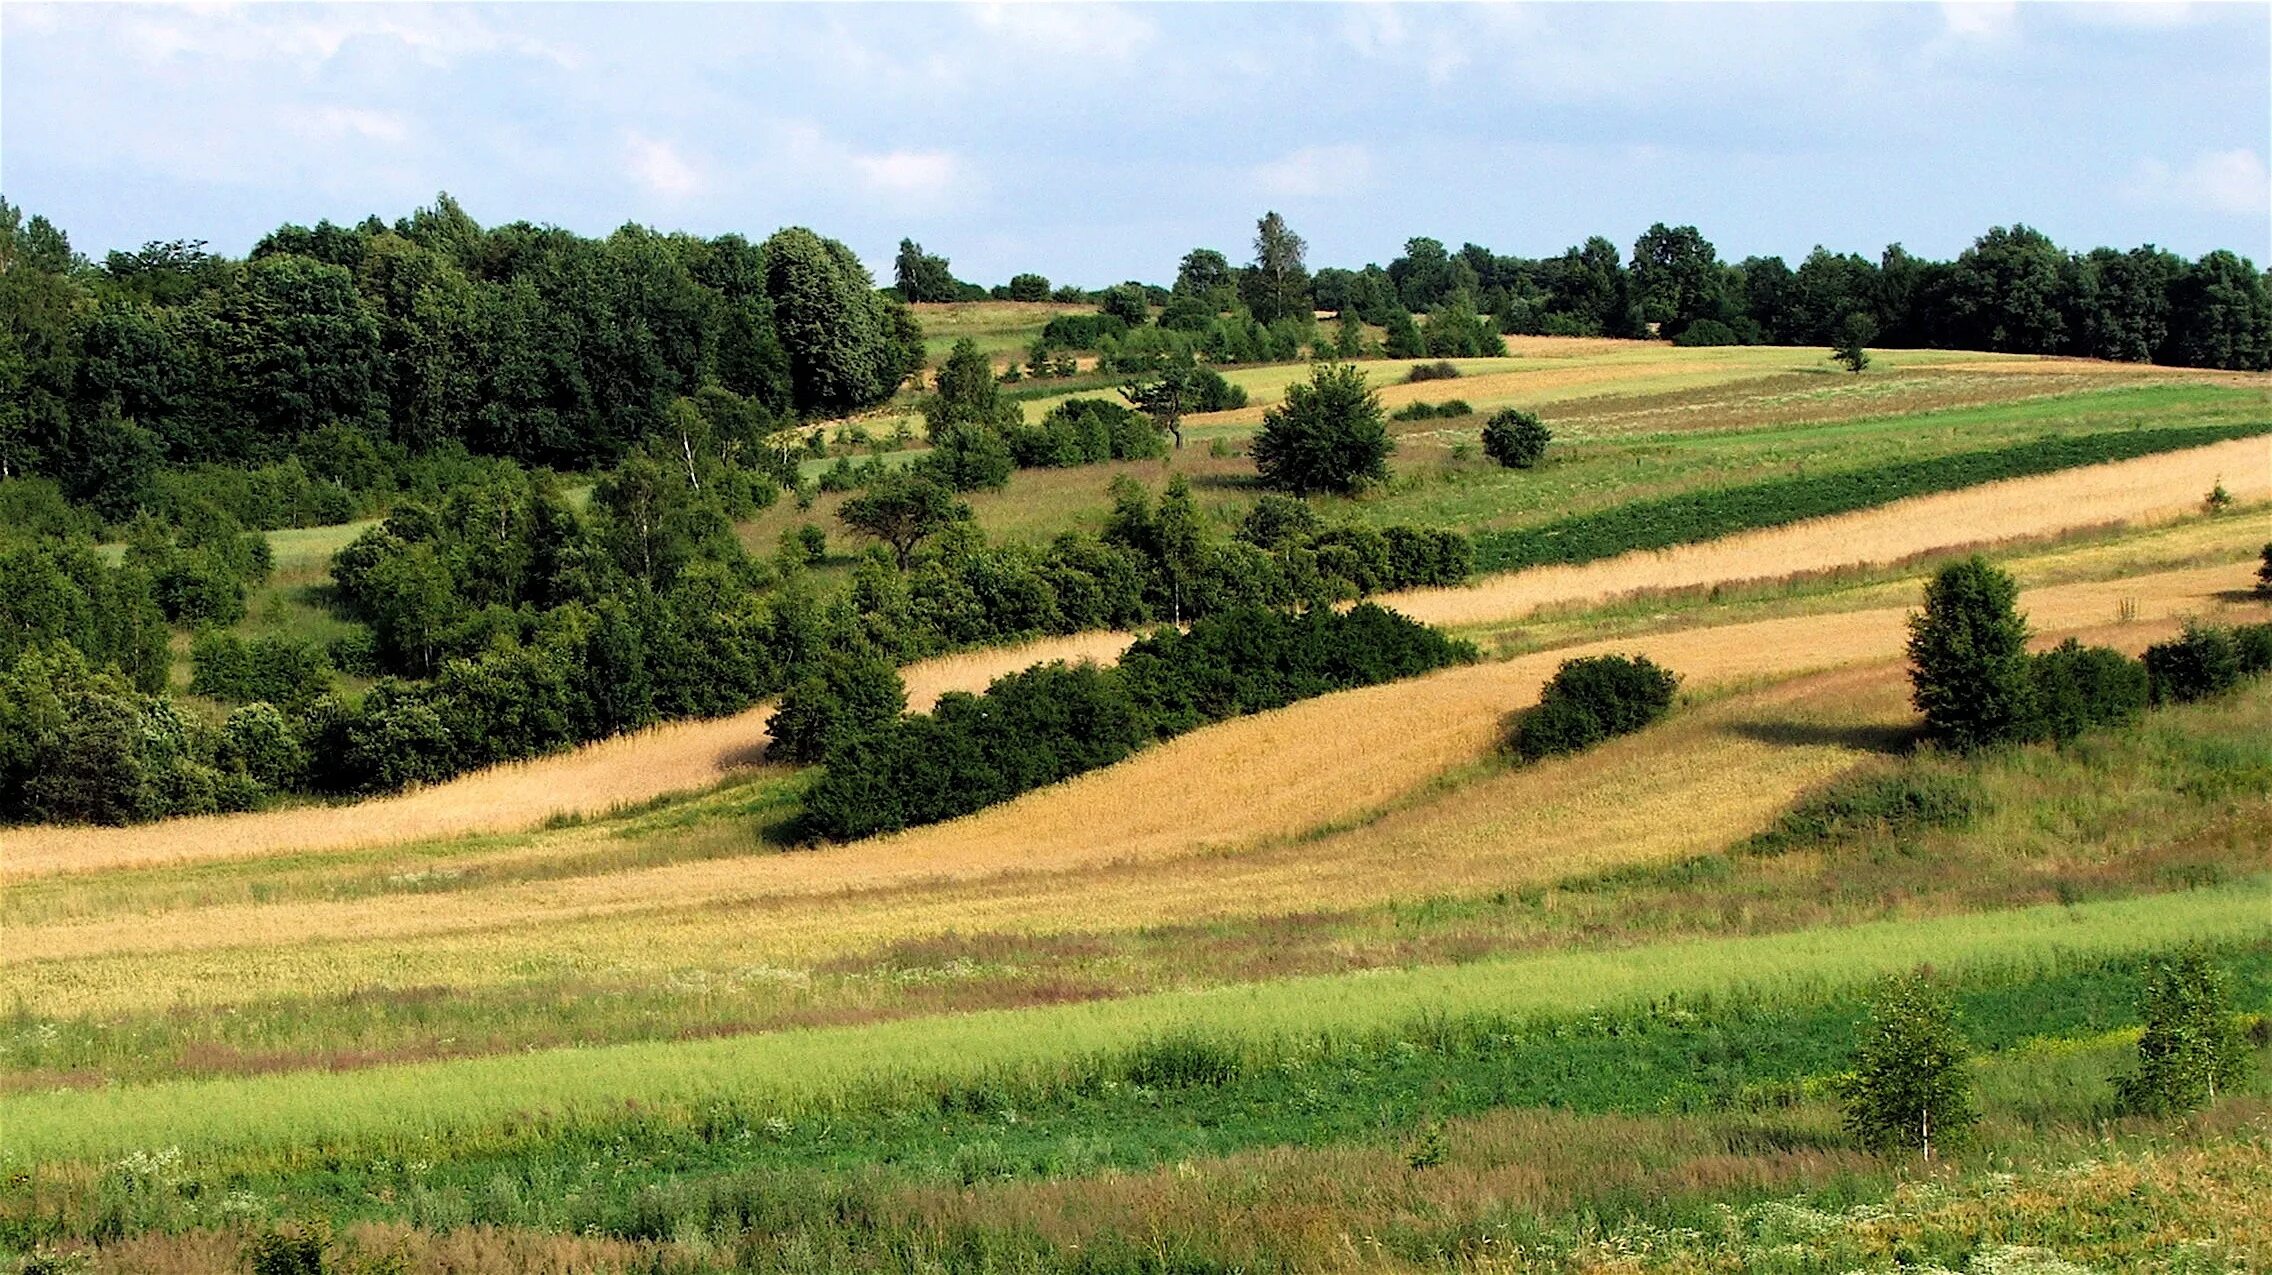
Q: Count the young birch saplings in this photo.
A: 2